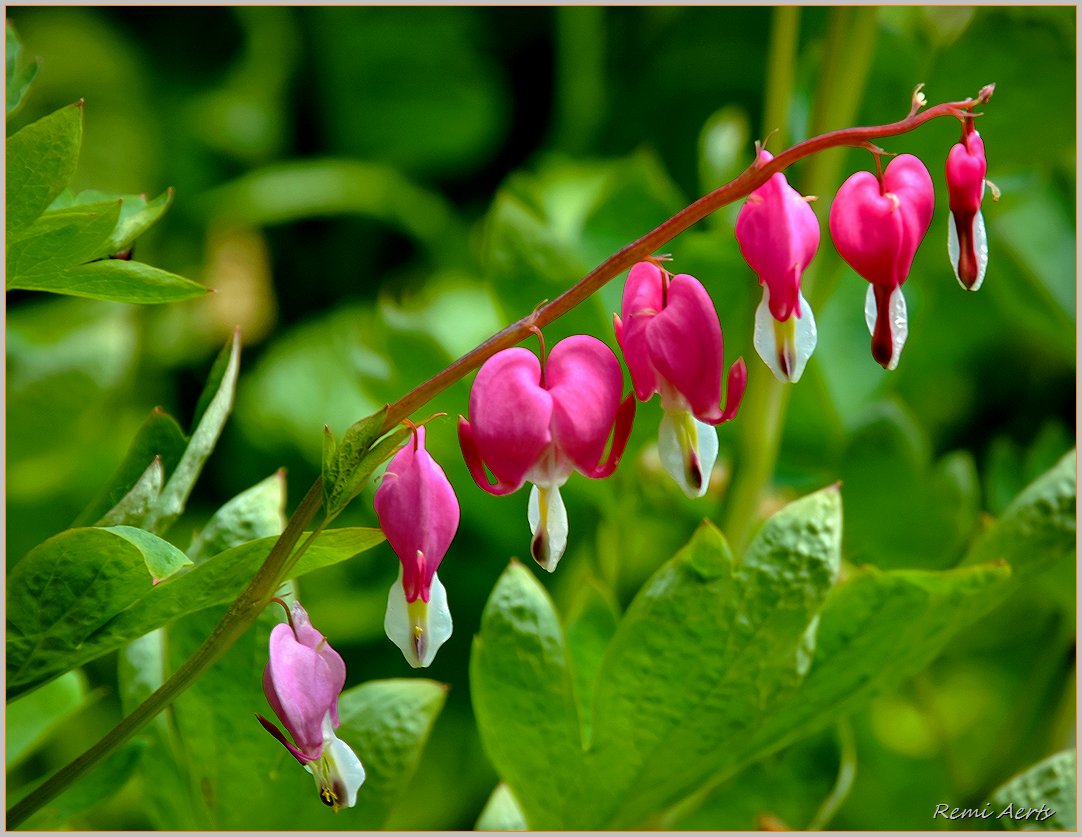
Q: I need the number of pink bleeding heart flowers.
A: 7